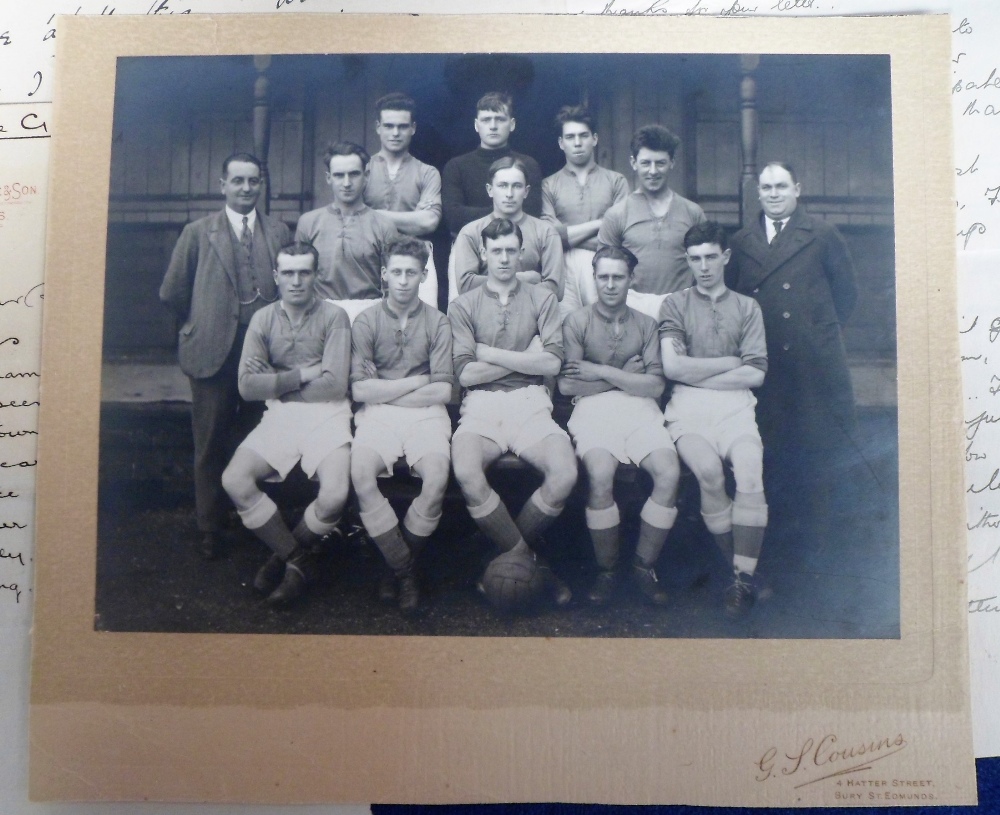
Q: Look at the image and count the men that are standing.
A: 8